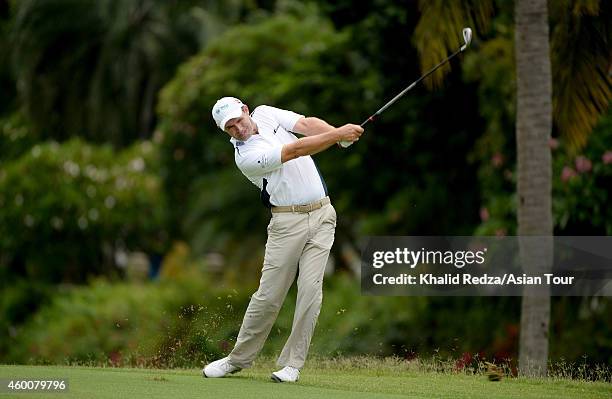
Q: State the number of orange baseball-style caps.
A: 0